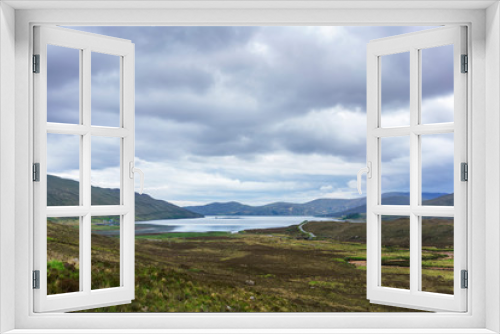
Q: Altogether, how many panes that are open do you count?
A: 2